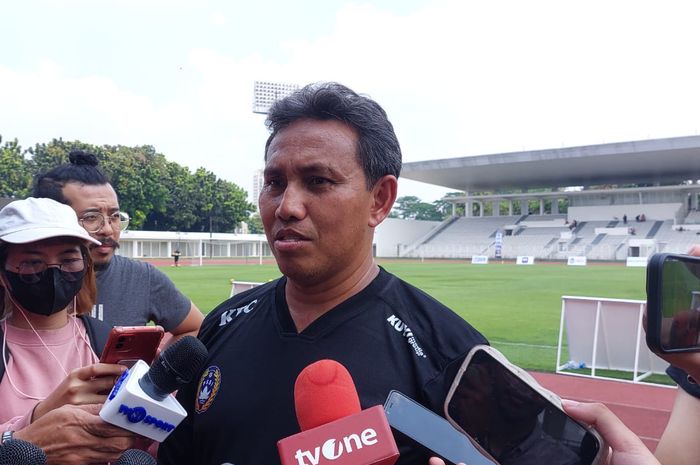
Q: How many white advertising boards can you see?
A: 4